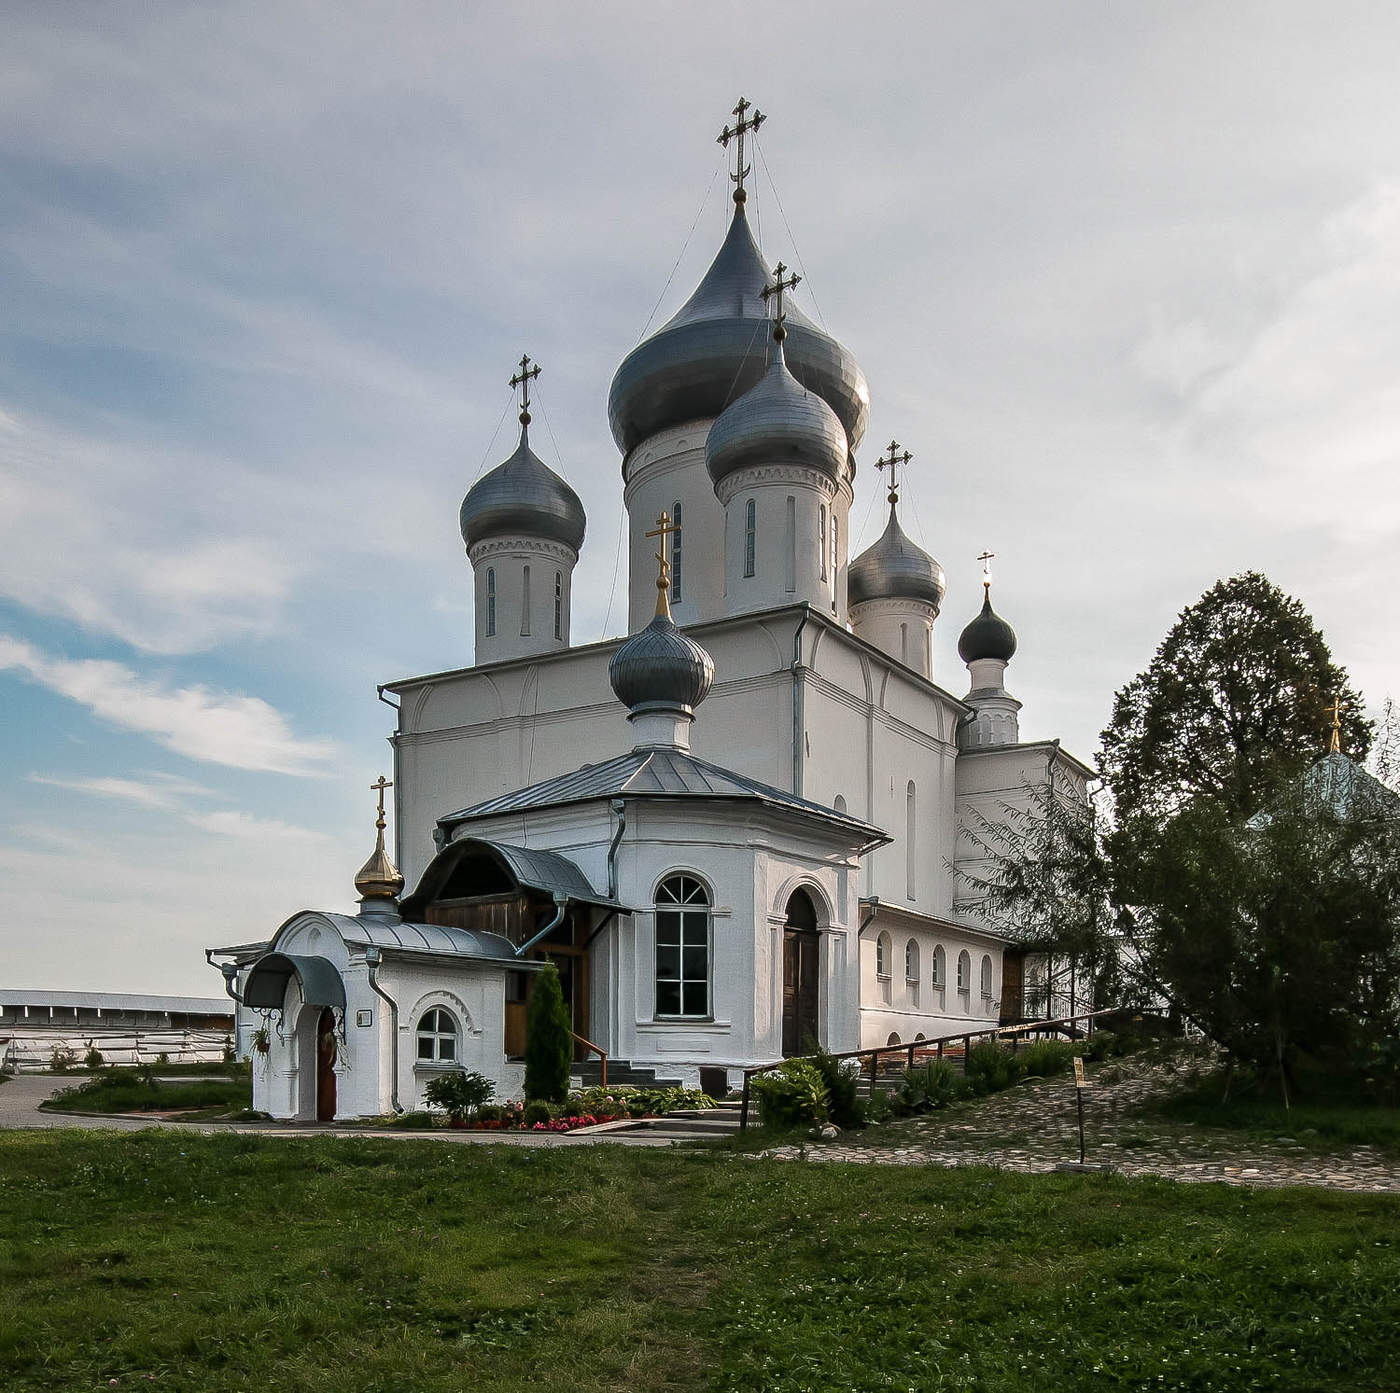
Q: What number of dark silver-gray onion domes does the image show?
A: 5